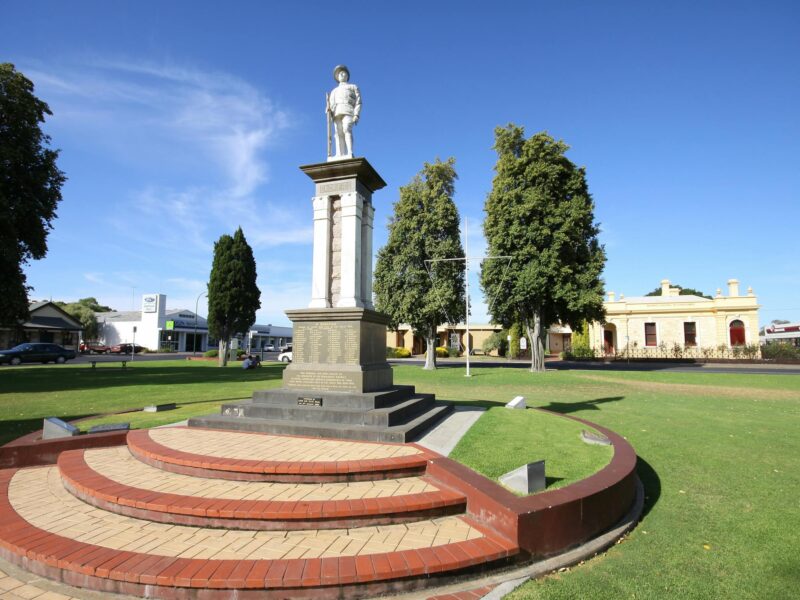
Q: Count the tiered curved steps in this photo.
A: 3